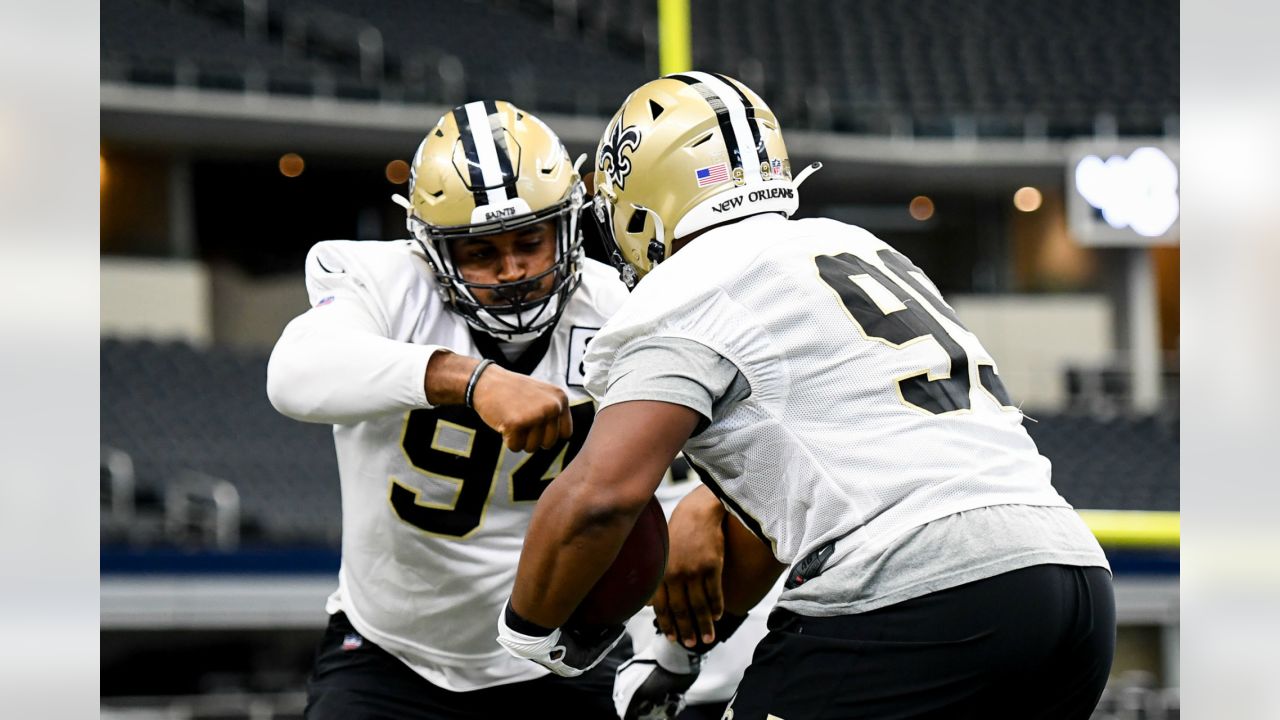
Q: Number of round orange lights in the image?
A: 4